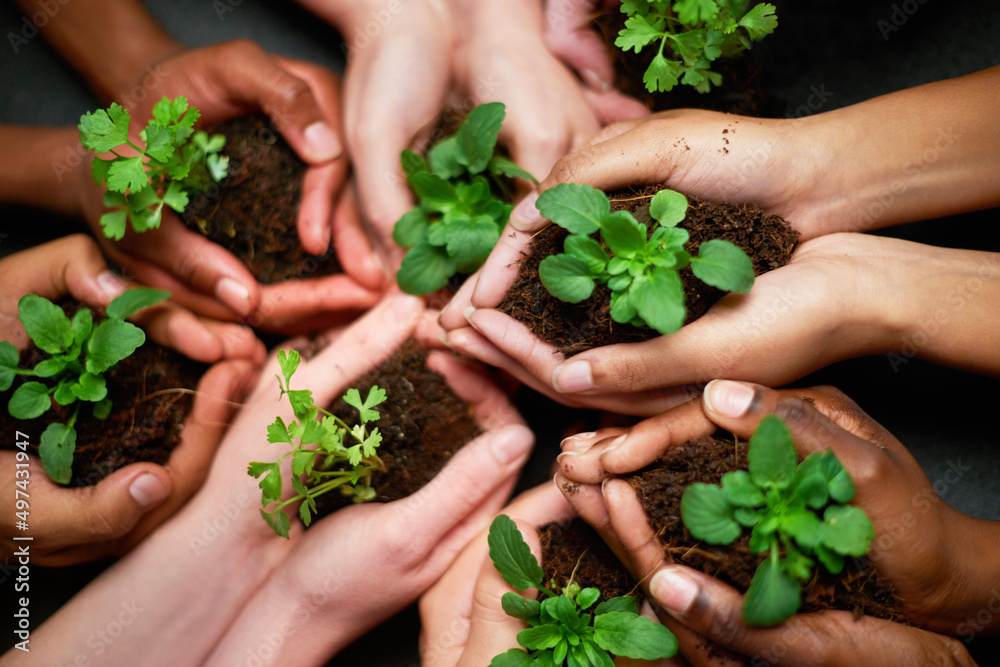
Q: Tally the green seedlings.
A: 8